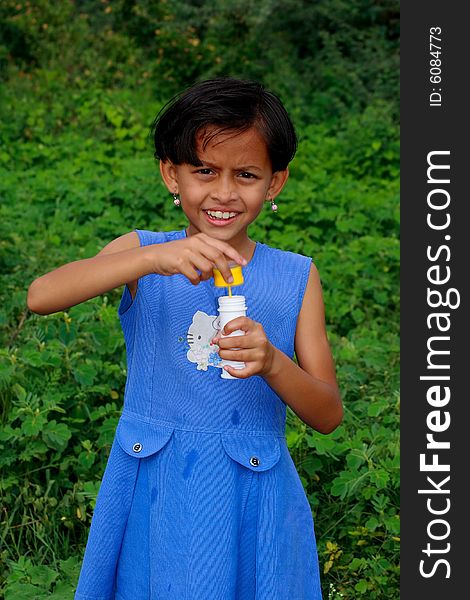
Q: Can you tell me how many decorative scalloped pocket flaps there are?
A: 2